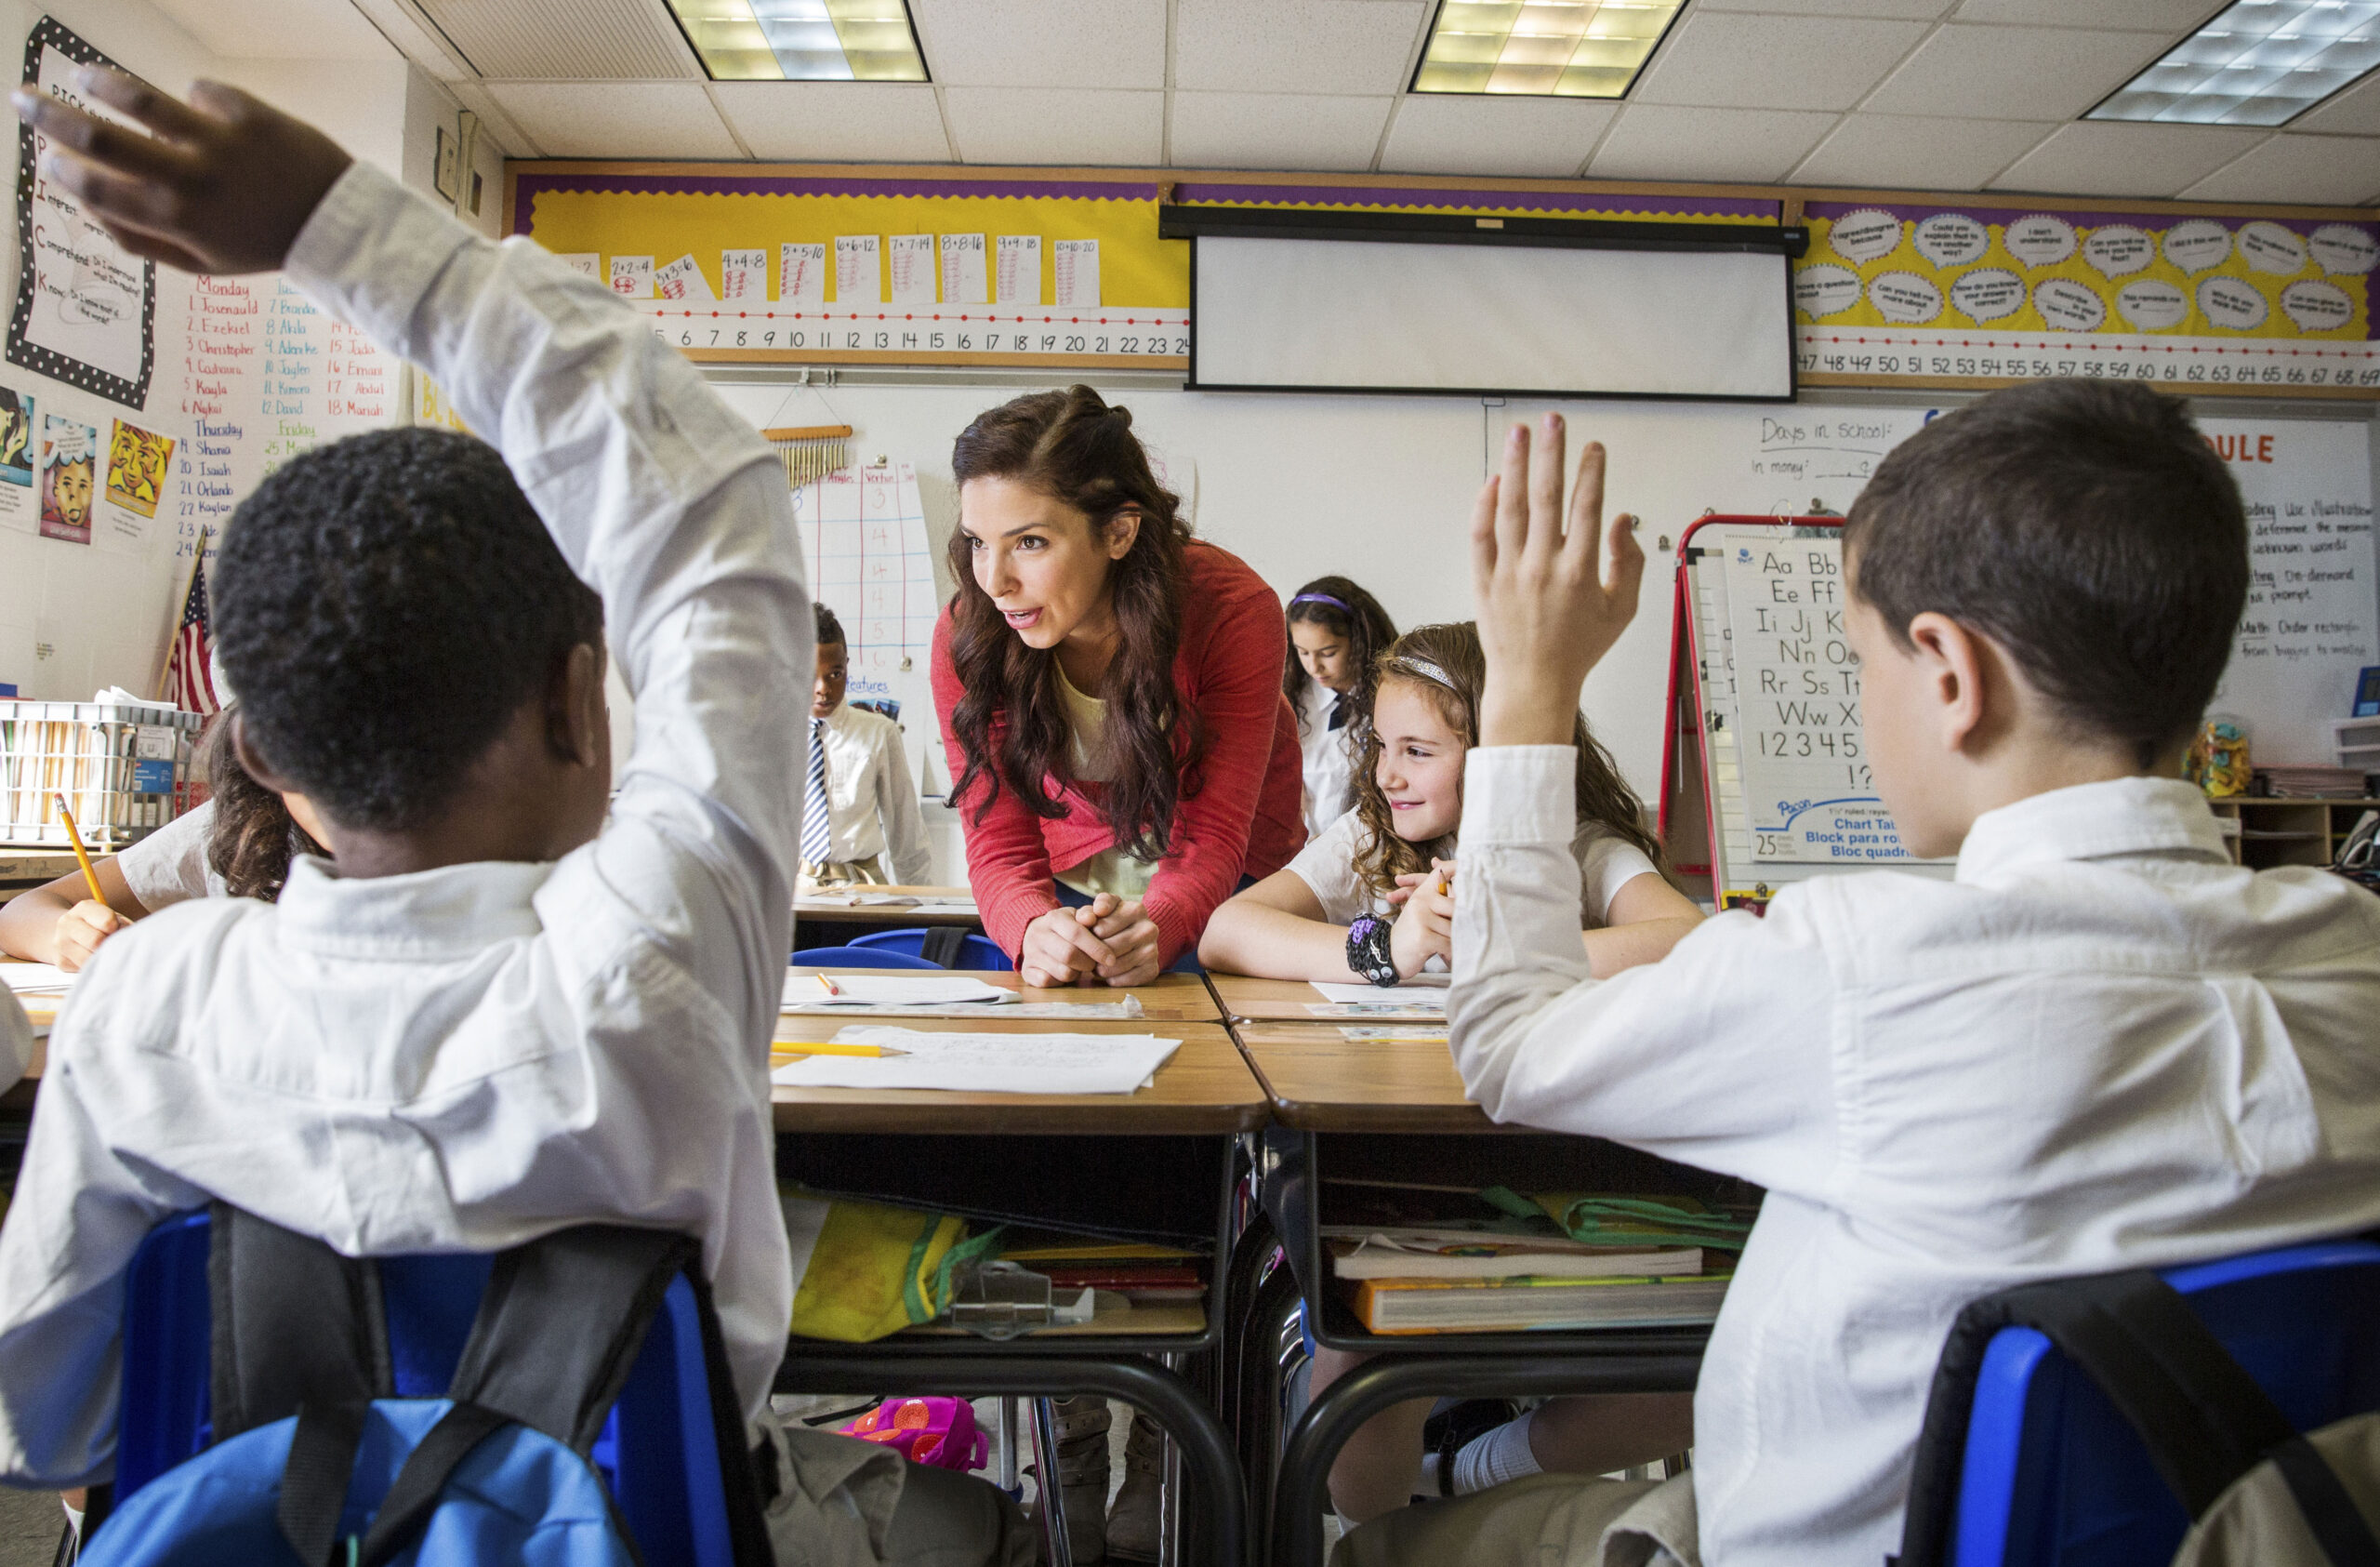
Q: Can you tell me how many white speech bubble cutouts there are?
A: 14